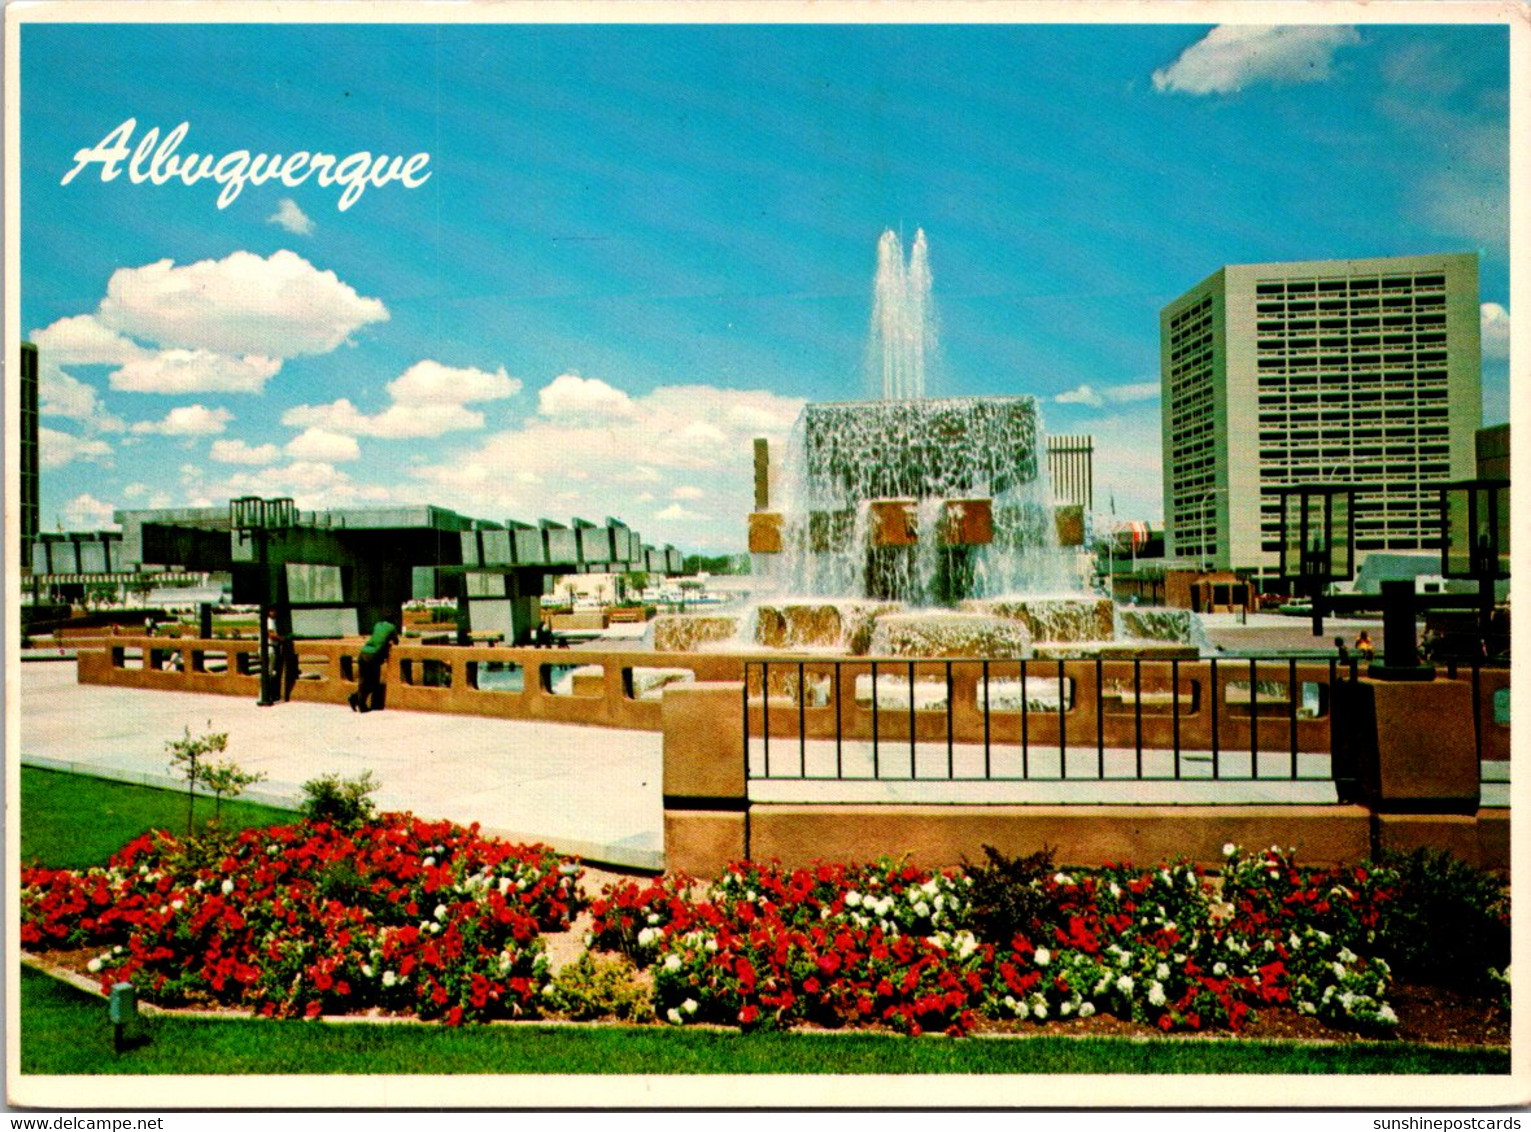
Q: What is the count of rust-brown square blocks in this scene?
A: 4